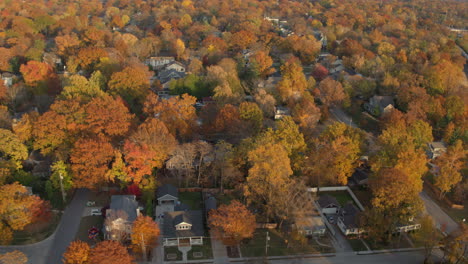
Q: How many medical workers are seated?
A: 0